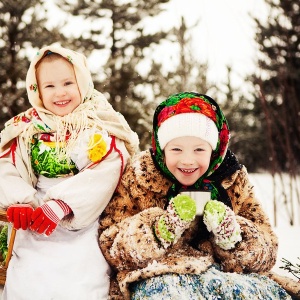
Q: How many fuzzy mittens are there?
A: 2